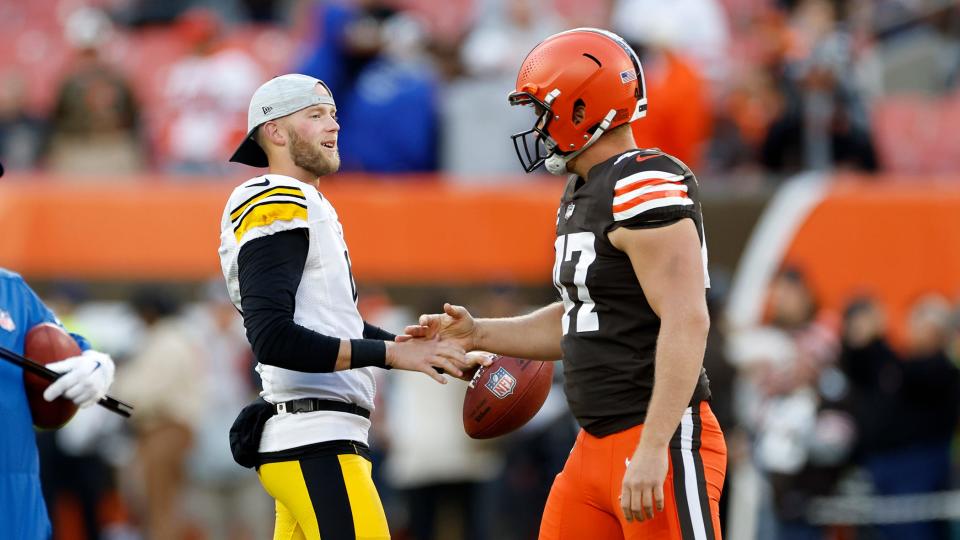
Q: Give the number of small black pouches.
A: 1